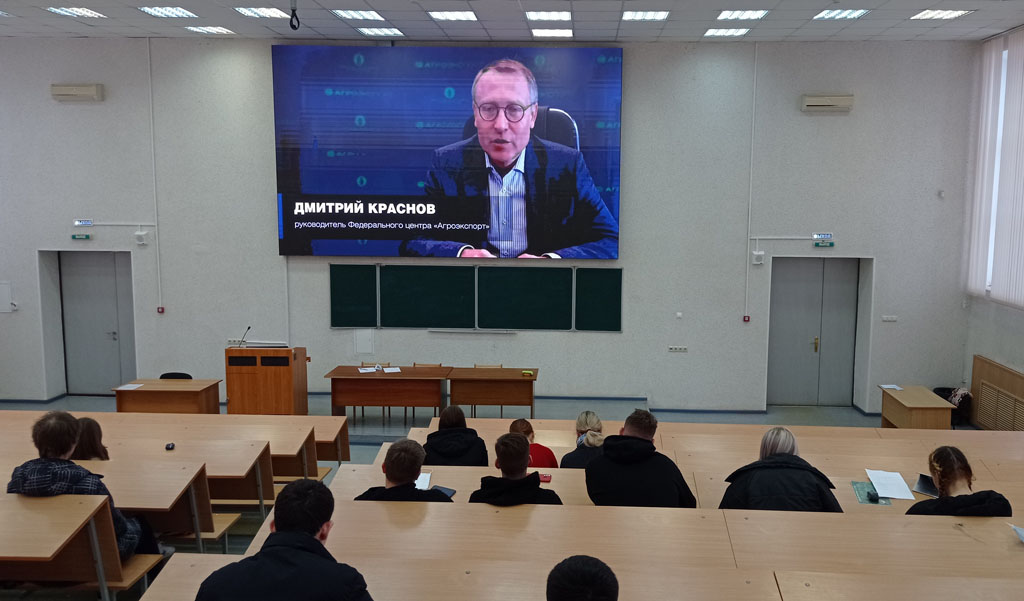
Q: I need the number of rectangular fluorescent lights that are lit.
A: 14